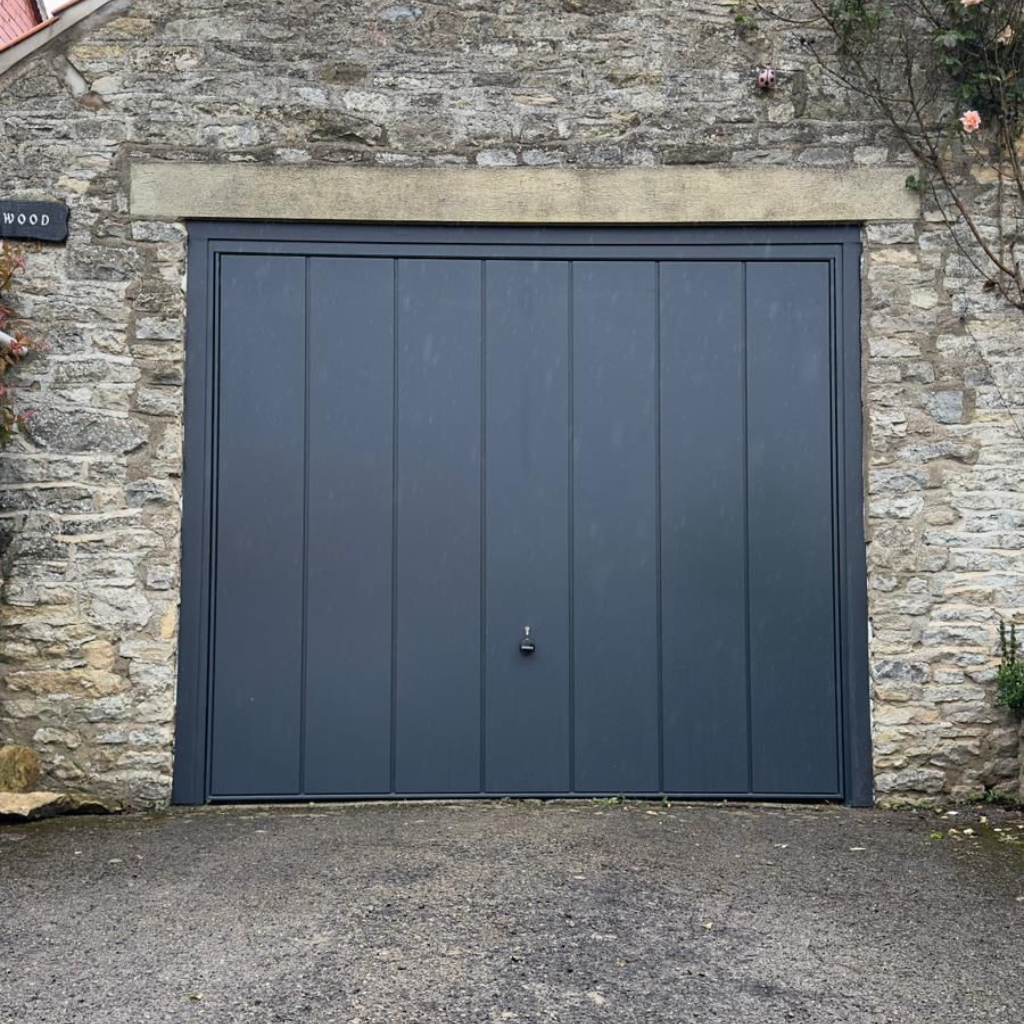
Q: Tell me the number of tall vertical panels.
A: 7